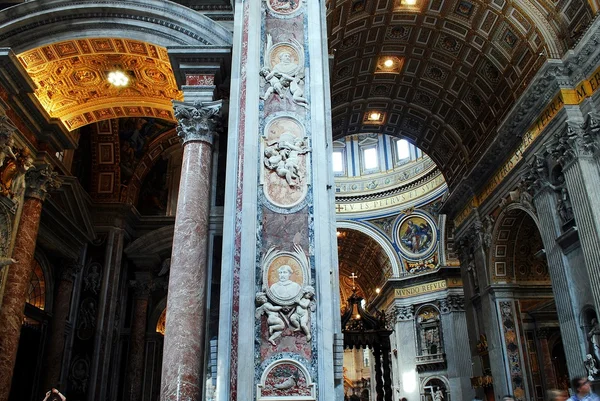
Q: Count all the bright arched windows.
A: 3